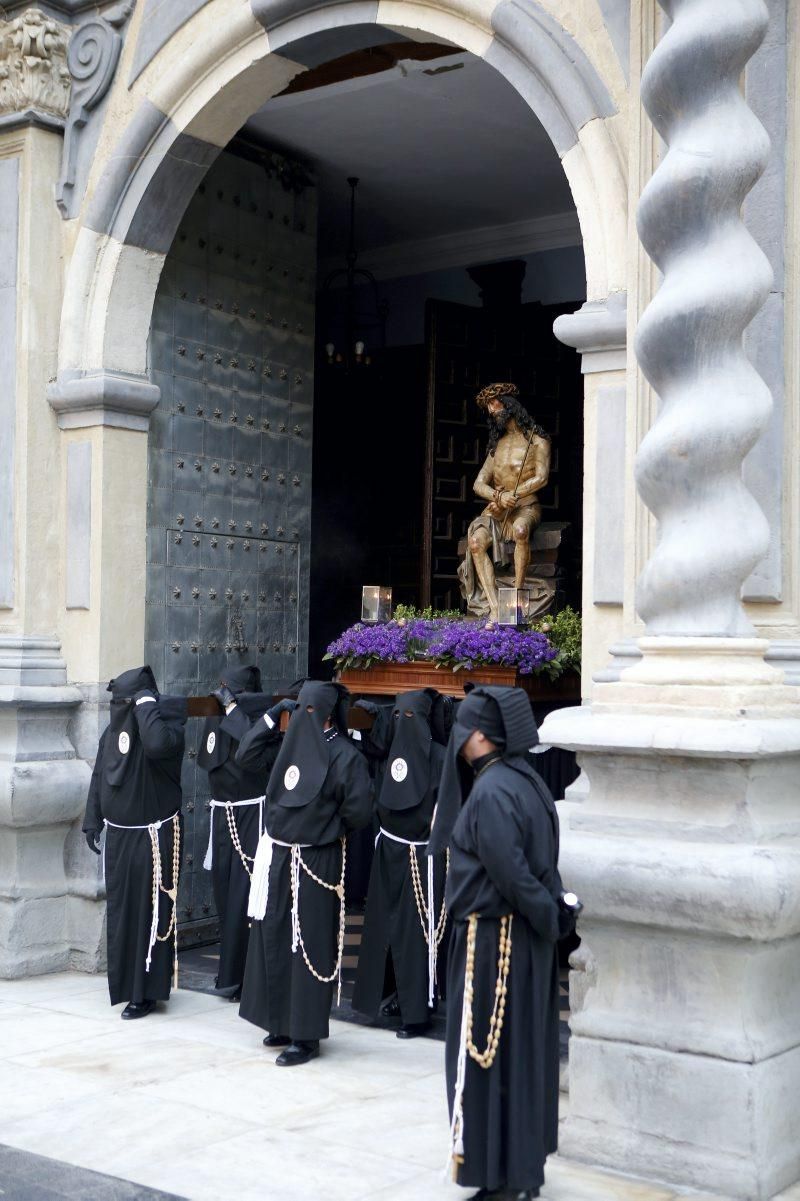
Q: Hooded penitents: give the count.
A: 5